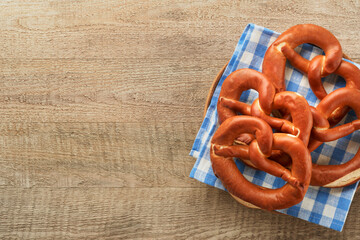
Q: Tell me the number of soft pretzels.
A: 4